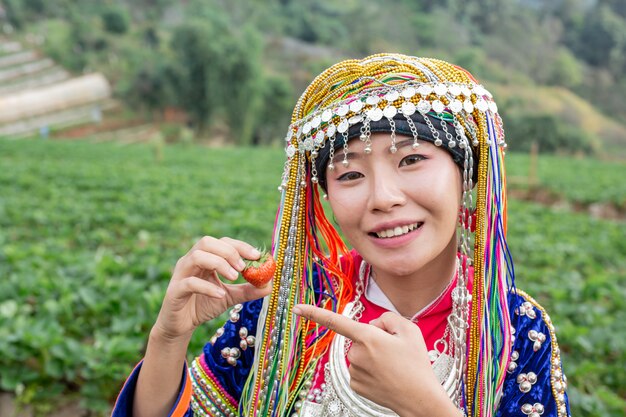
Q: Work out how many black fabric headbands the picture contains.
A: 1